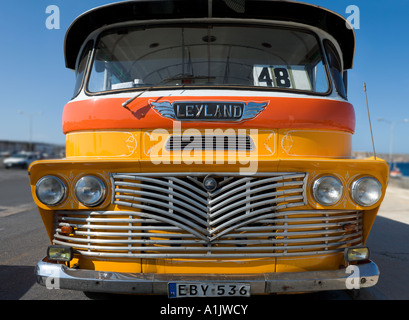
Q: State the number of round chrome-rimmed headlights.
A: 4